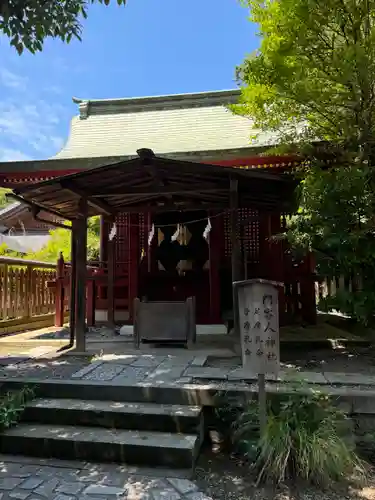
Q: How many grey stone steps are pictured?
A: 3